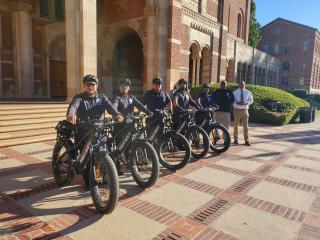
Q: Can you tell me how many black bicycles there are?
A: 5